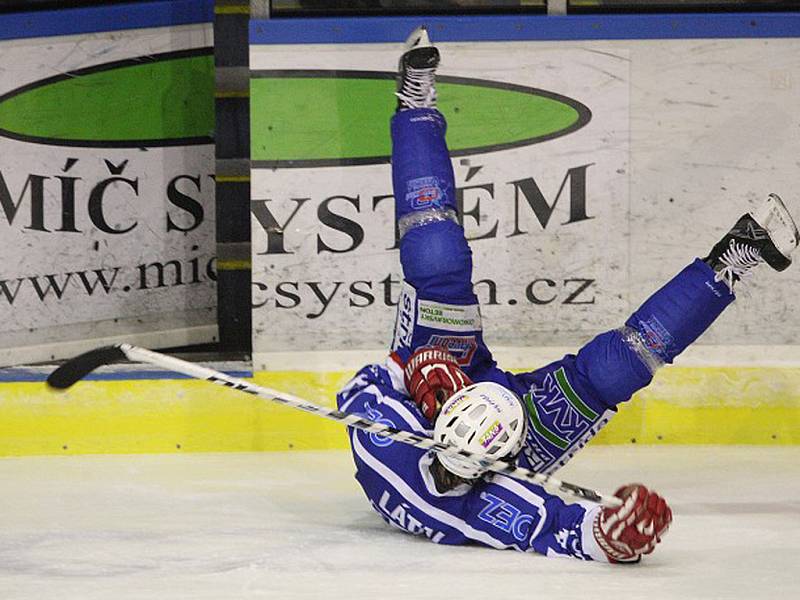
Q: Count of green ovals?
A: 2